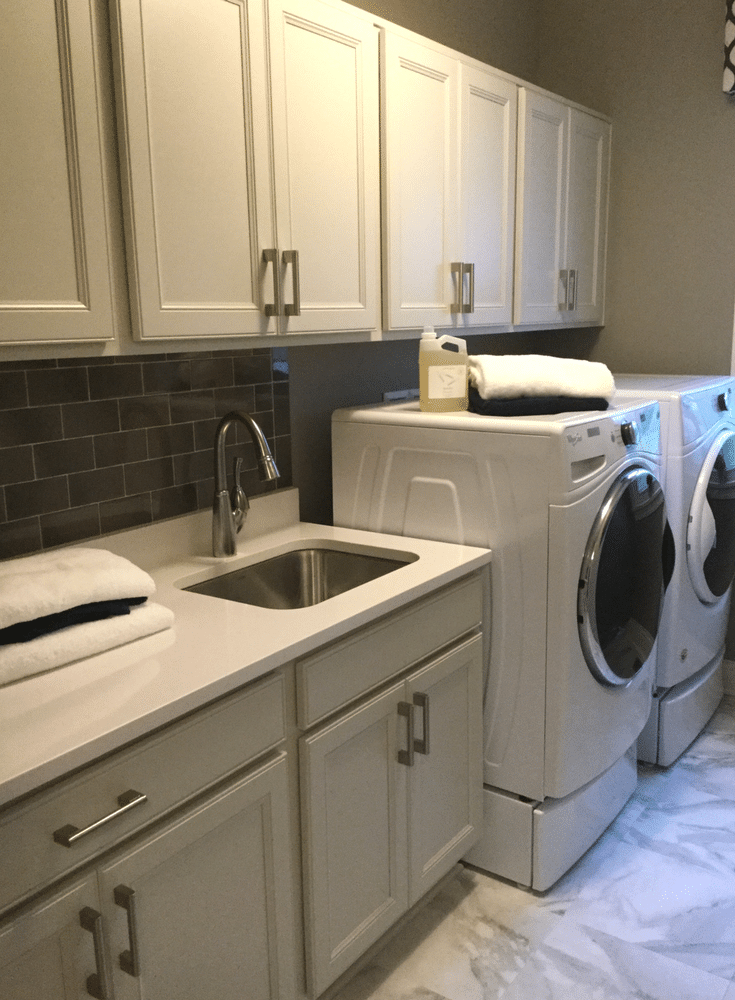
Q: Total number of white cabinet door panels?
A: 11